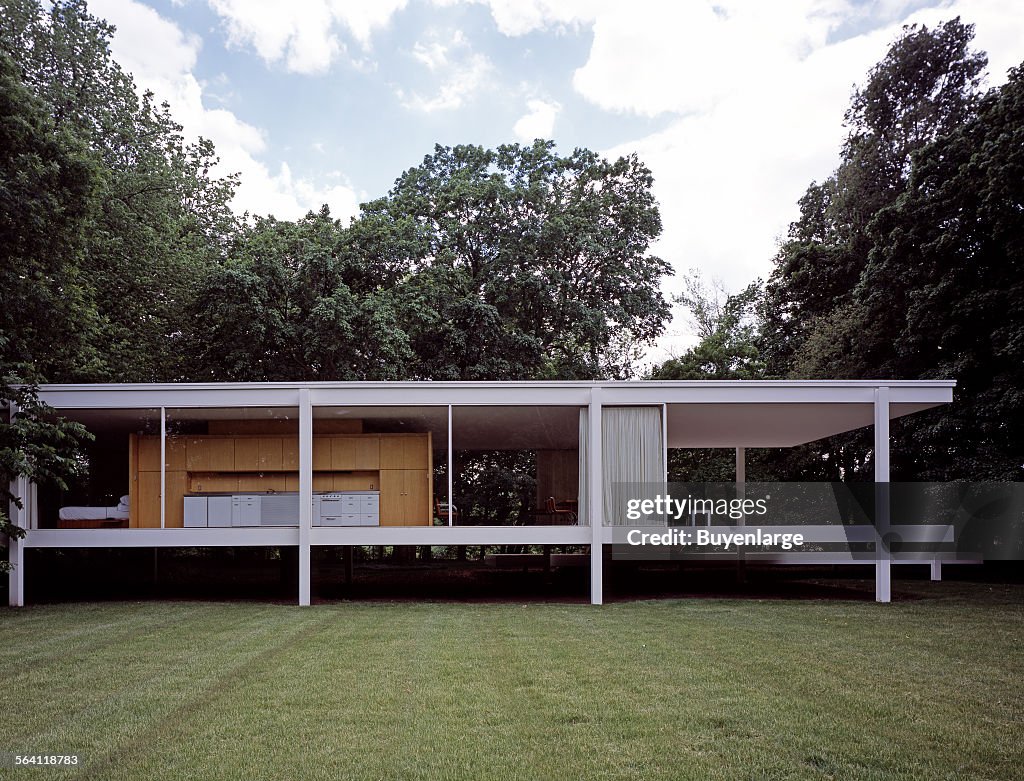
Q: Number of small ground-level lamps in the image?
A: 0